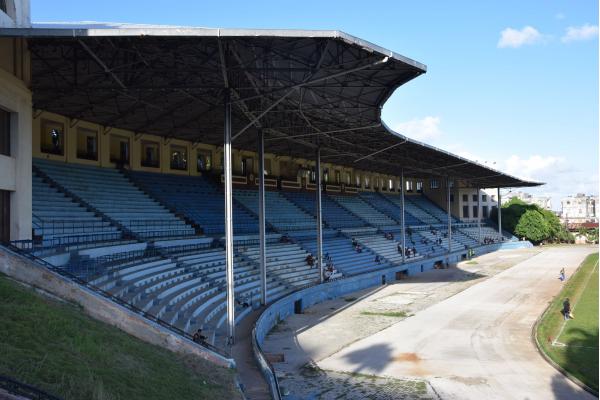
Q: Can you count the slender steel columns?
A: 7